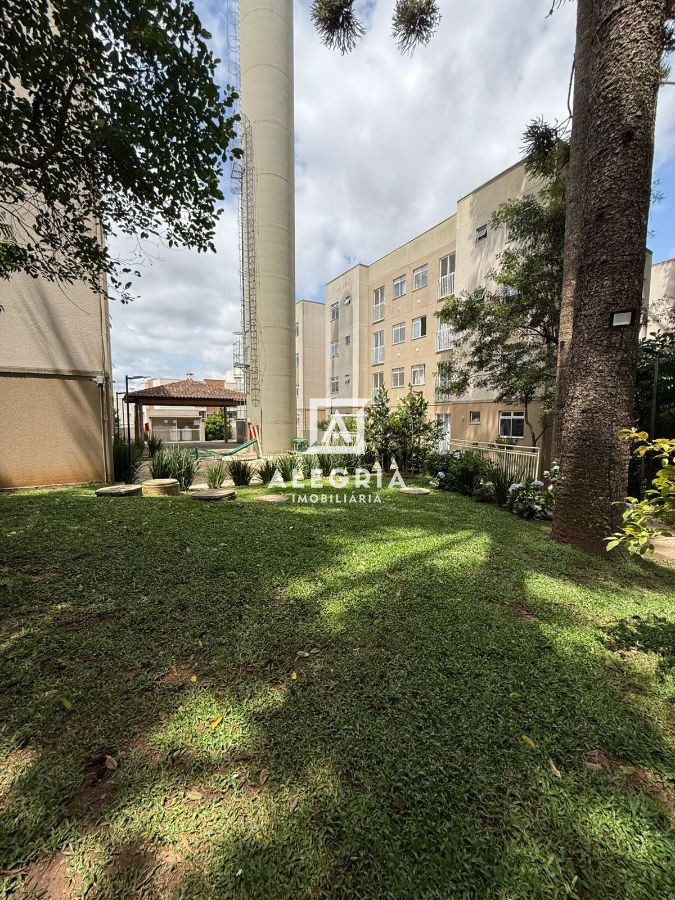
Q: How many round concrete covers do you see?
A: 5